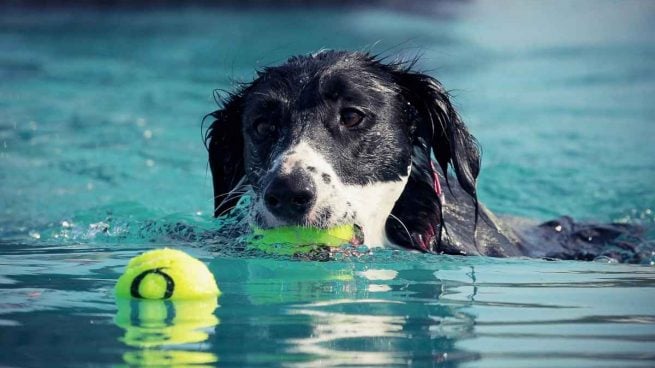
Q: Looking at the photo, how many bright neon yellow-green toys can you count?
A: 2